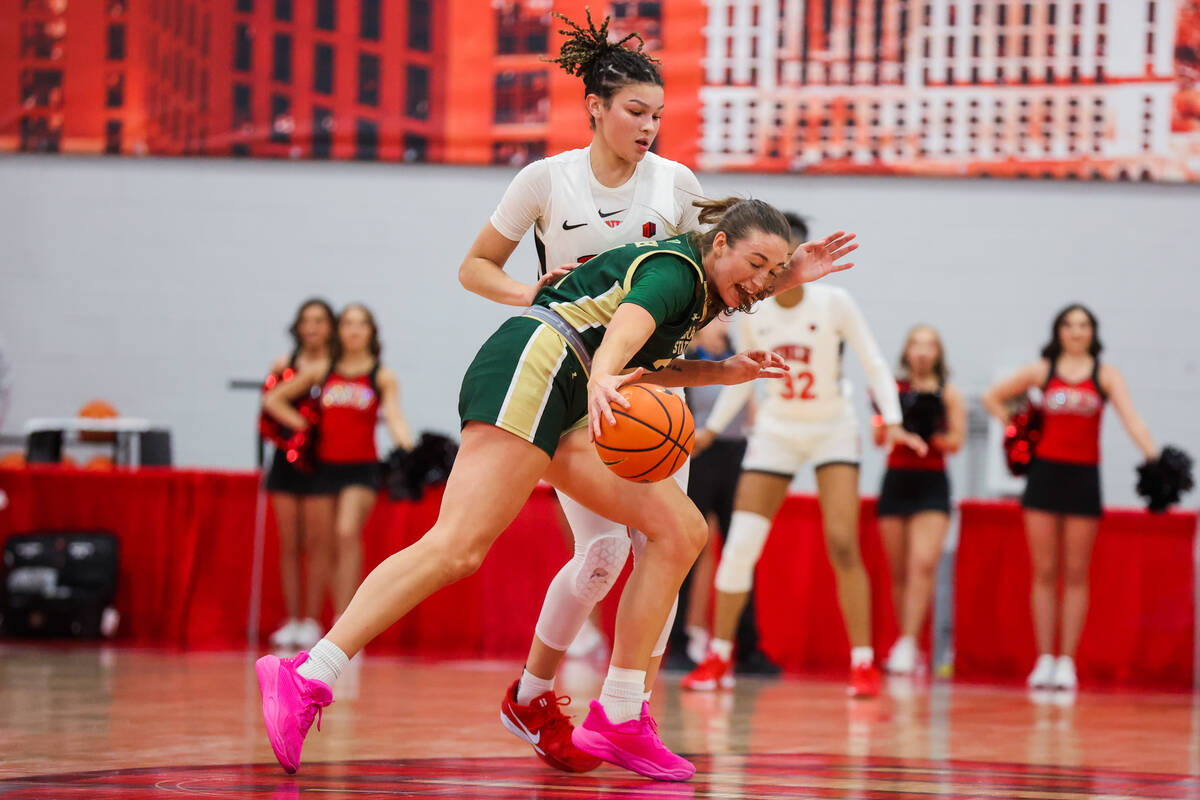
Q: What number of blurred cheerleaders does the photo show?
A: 4